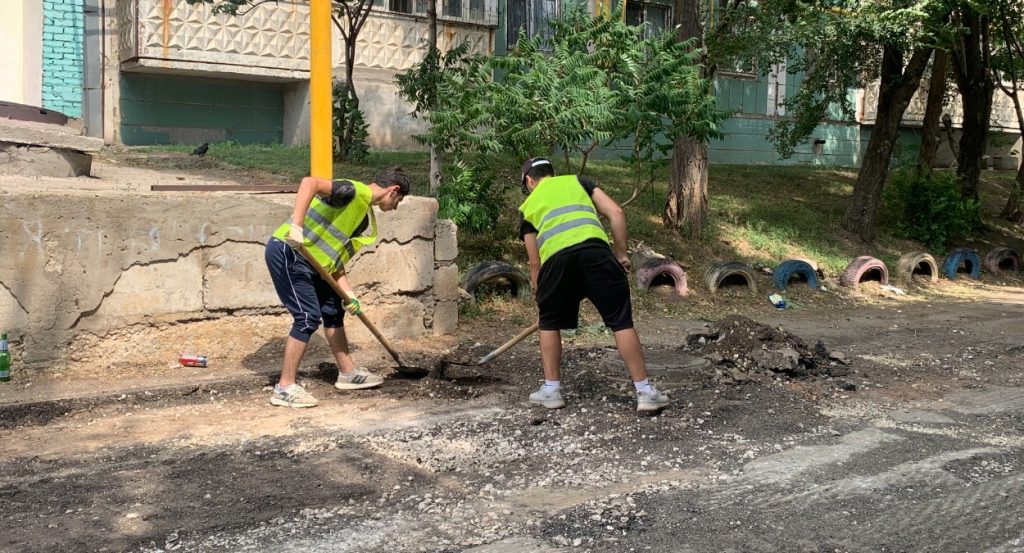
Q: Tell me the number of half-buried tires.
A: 8